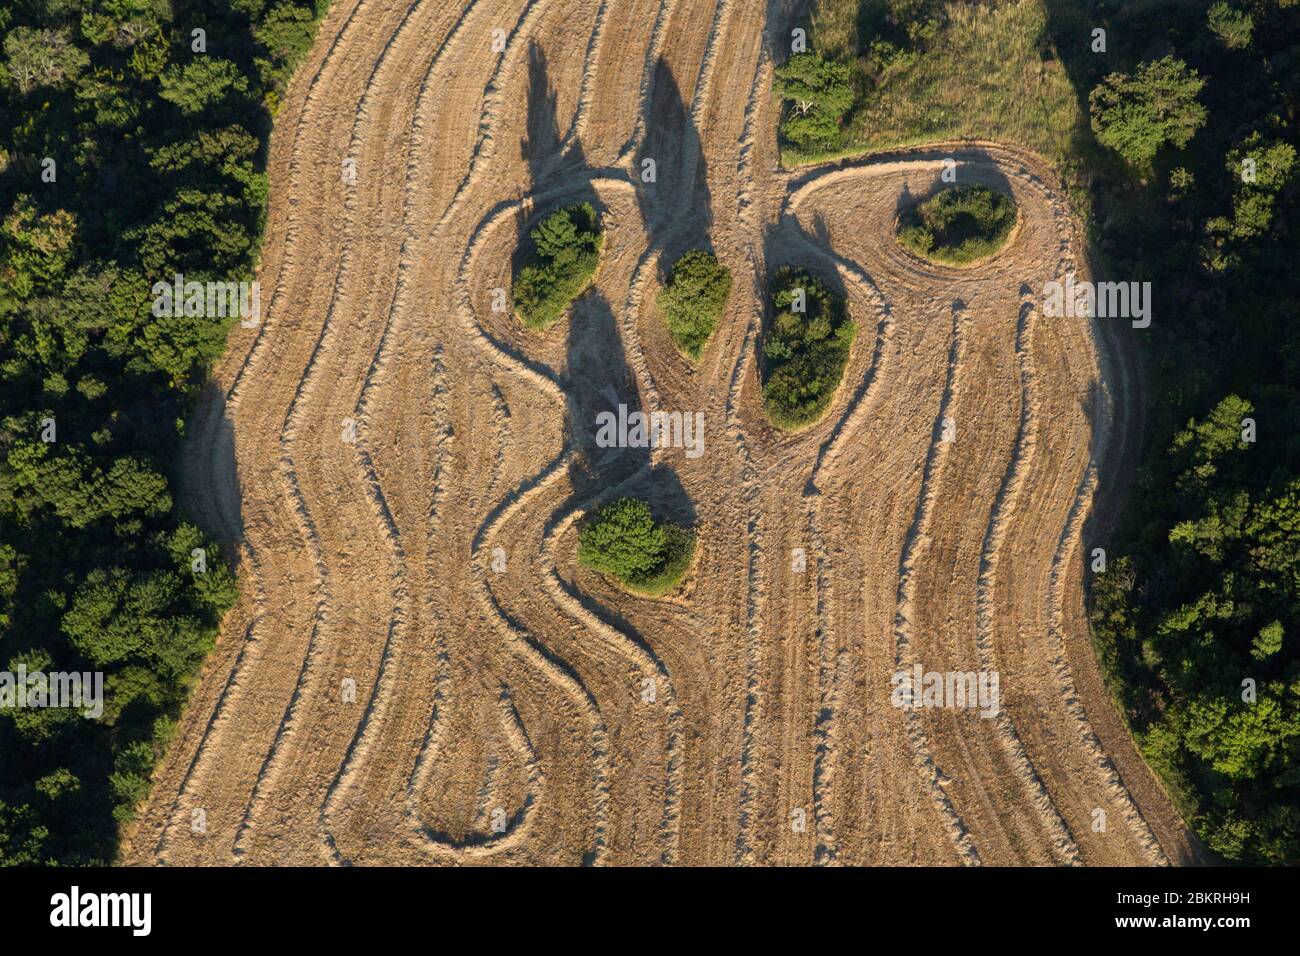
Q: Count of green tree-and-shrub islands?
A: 5